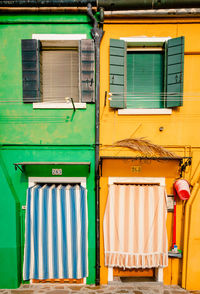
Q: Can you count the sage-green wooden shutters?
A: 2